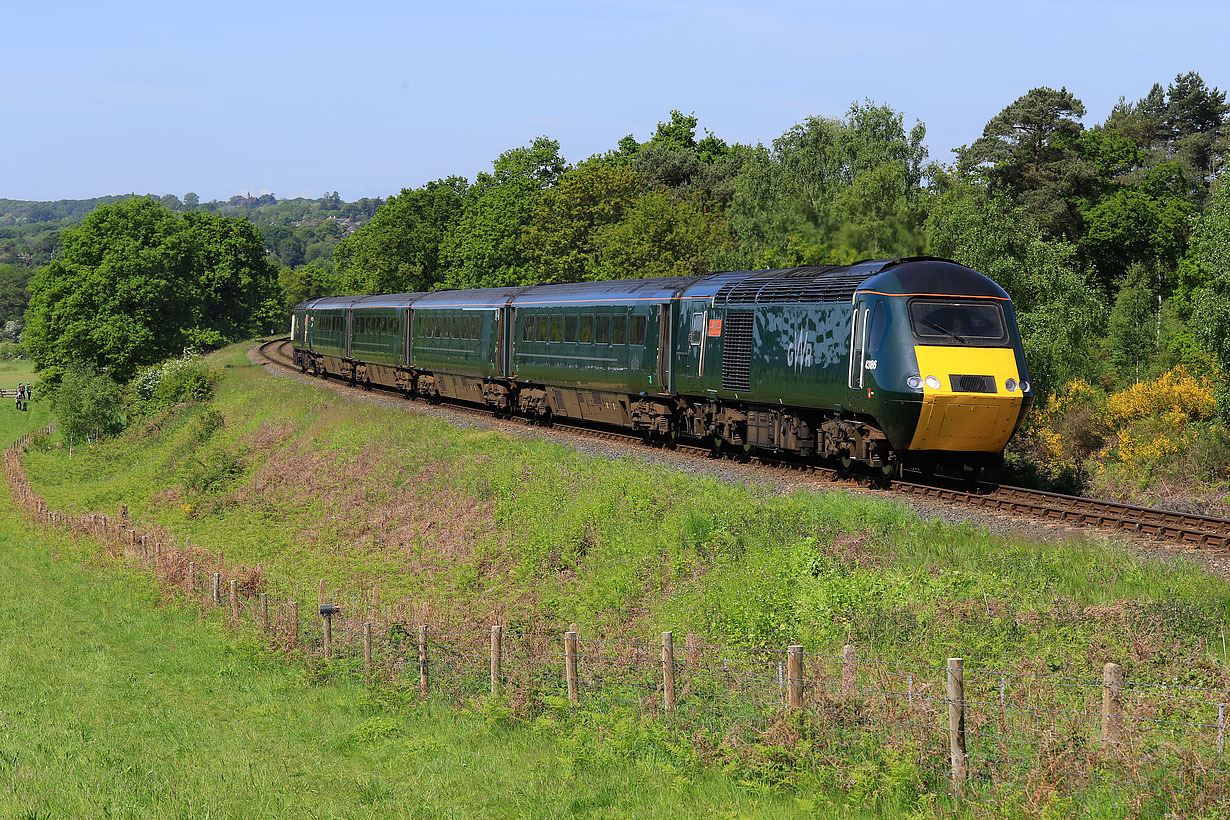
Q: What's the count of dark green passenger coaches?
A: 4